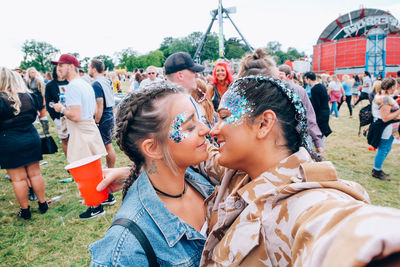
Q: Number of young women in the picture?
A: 2